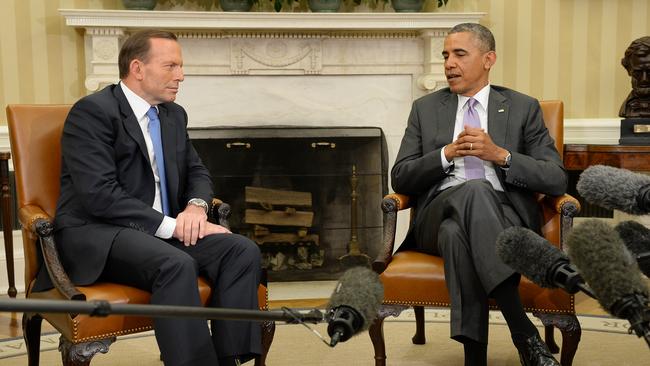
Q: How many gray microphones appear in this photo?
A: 5